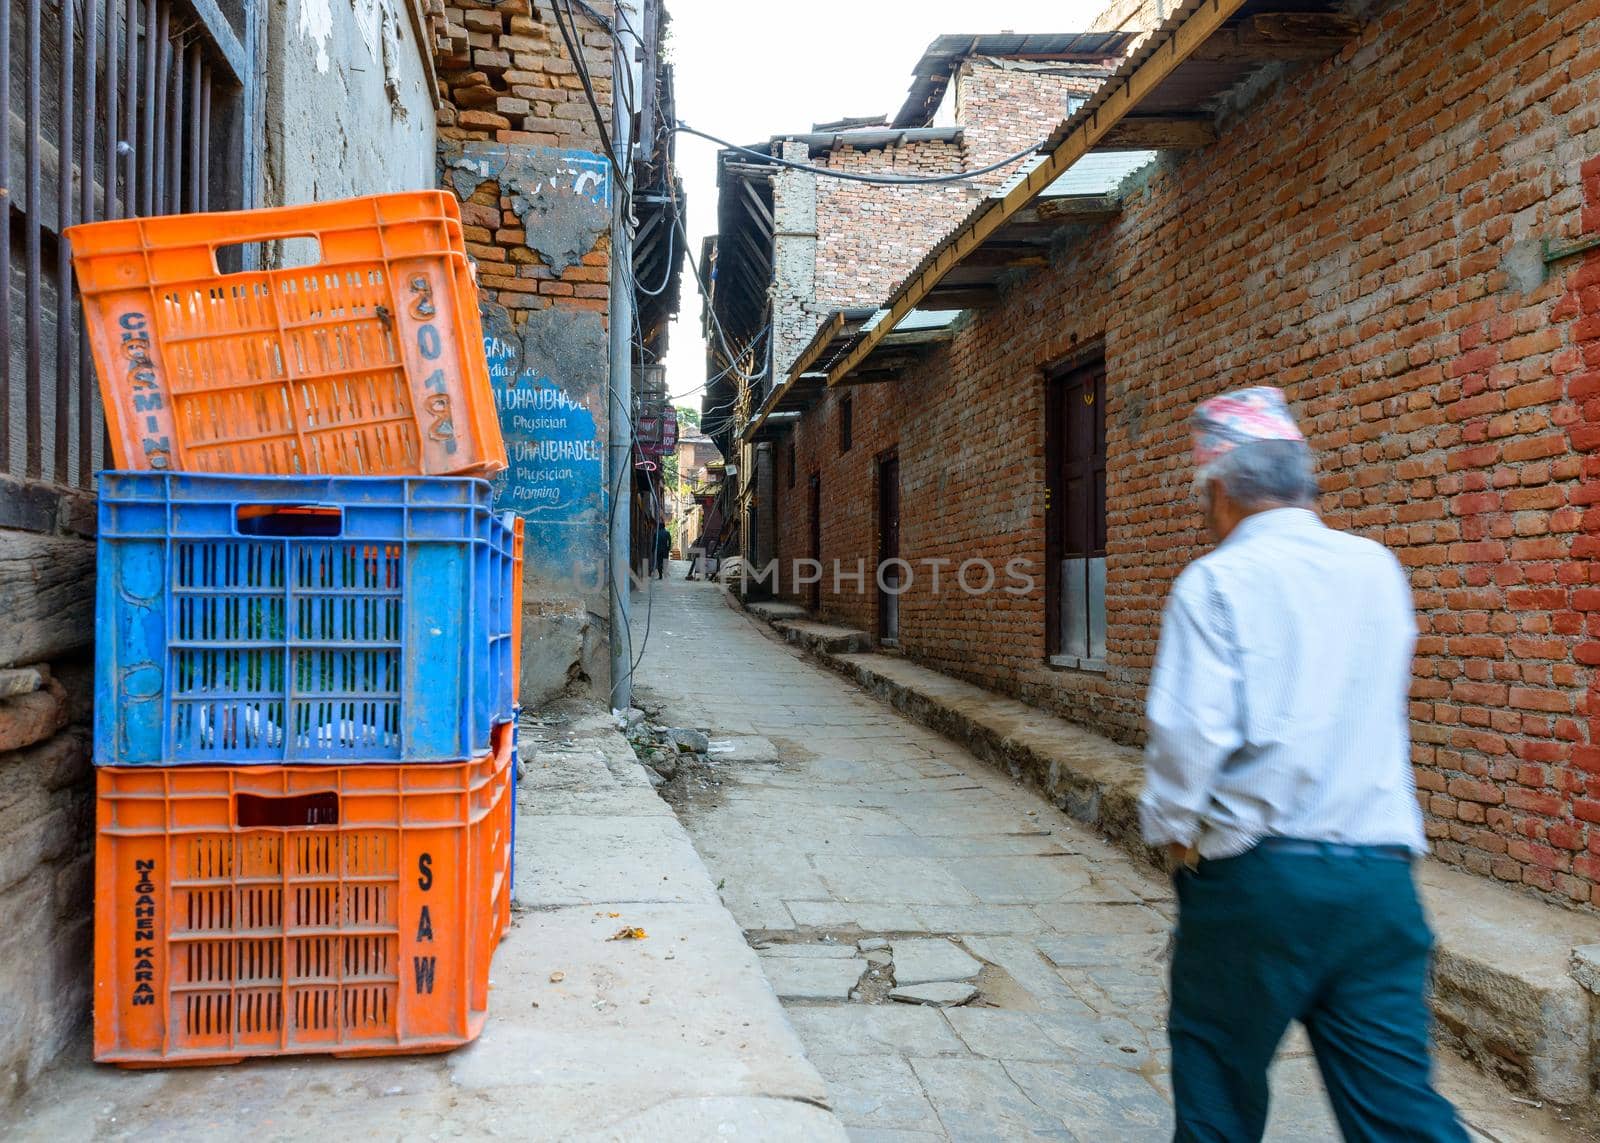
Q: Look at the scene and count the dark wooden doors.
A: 3